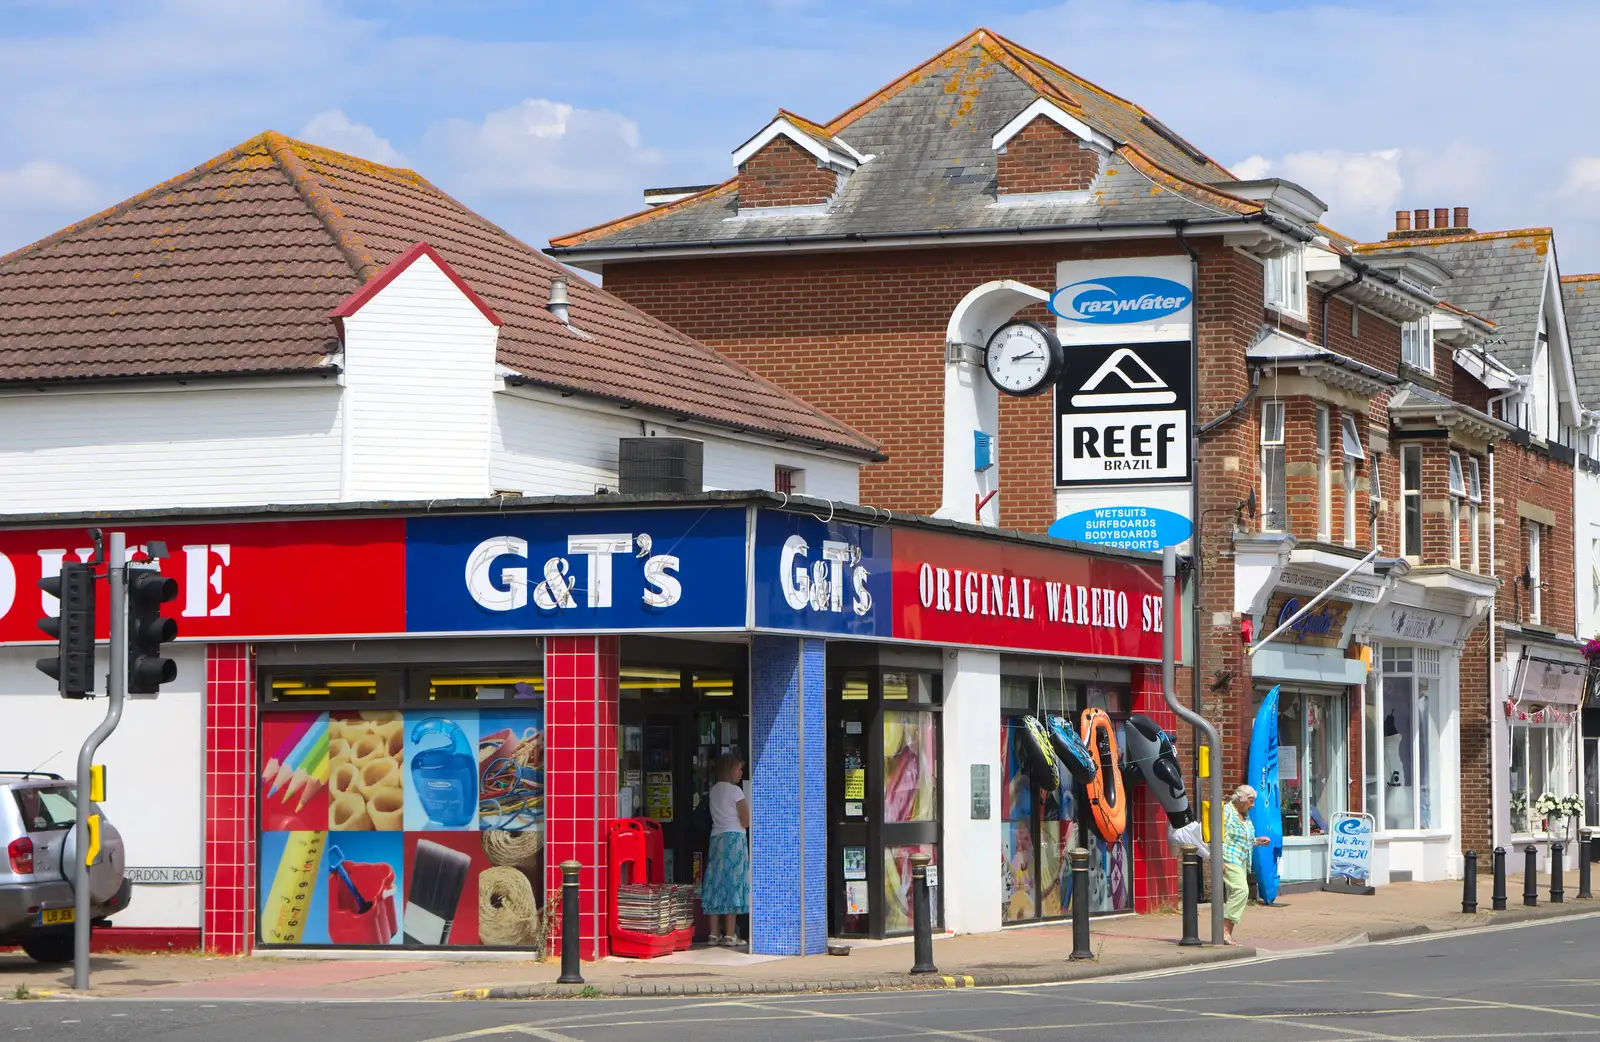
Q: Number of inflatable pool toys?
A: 4